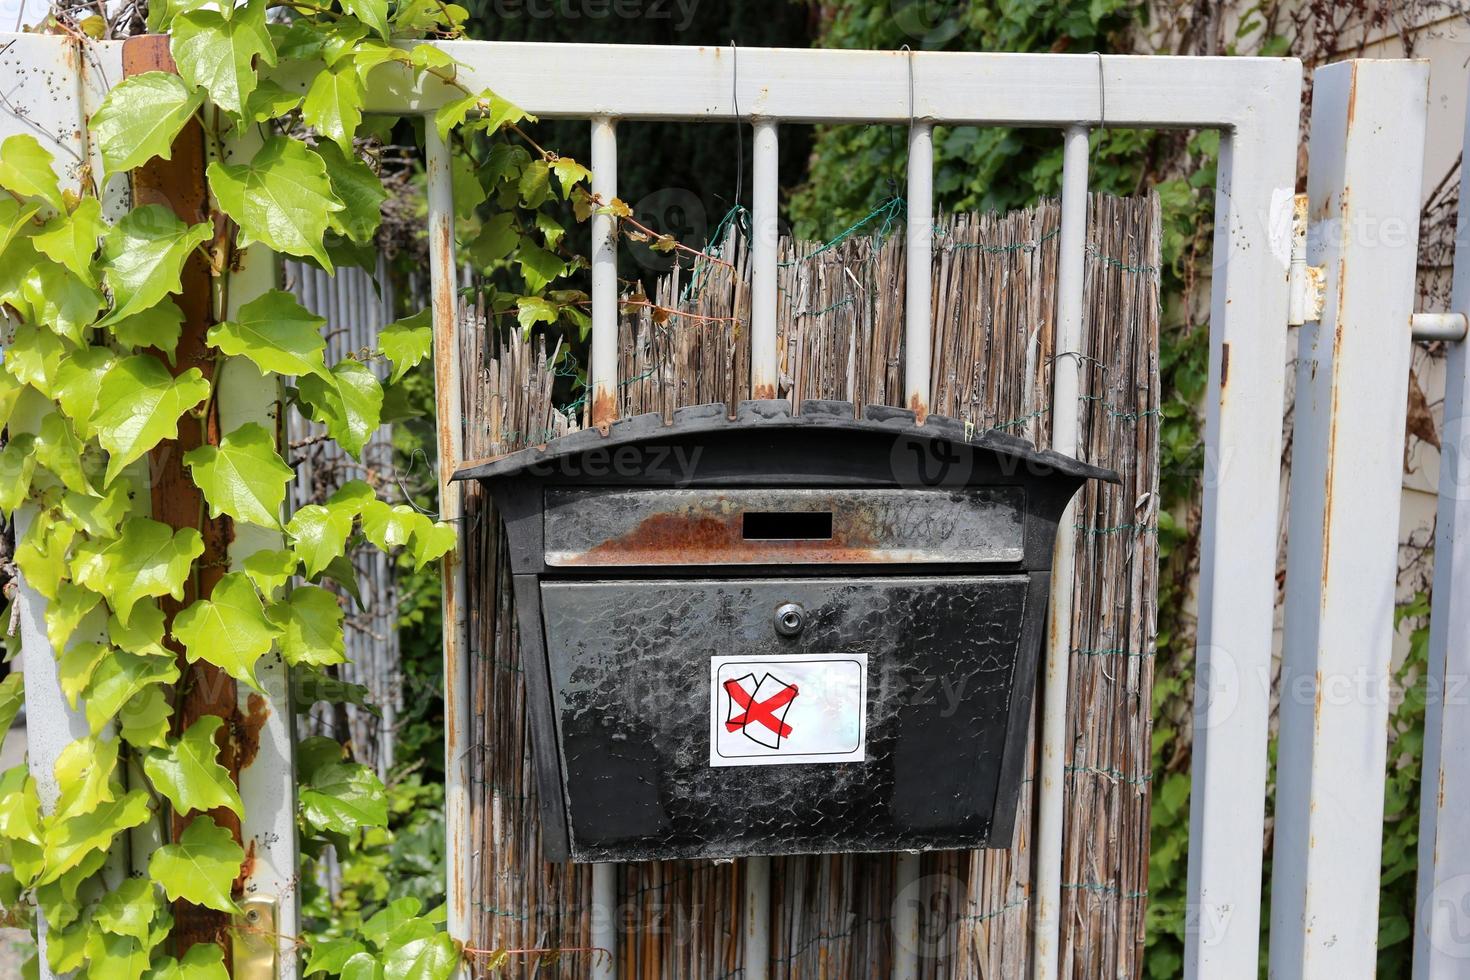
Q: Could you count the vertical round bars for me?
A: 5